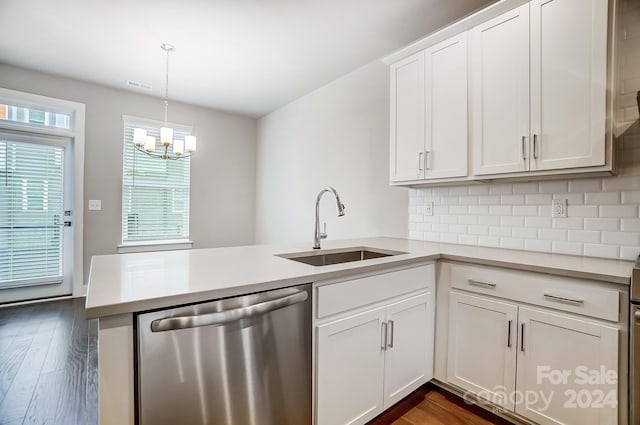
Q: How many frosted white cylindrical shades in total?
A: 5